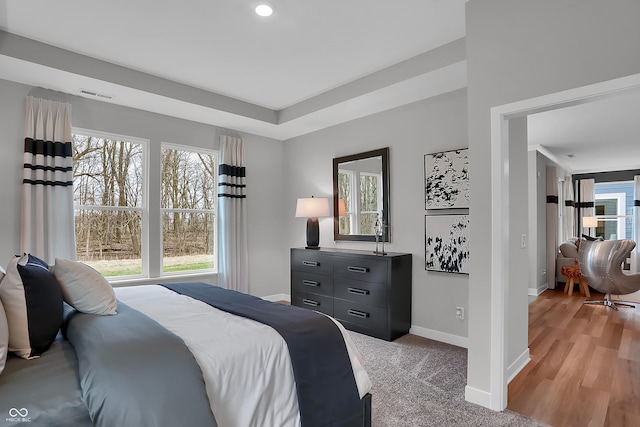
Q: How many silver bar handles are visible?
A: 6